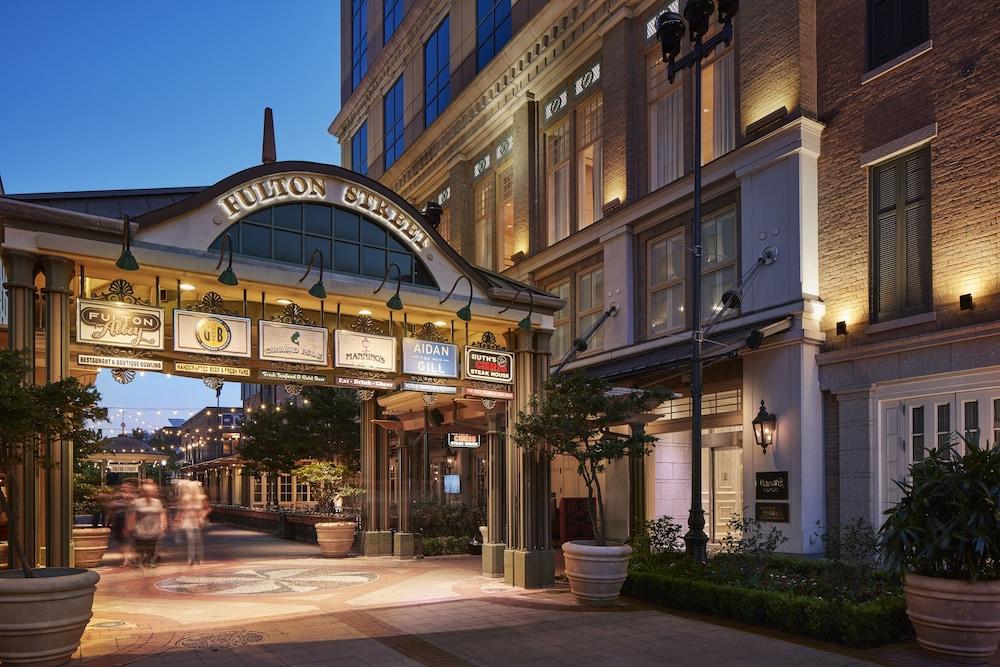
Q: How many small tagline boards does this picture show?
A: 6